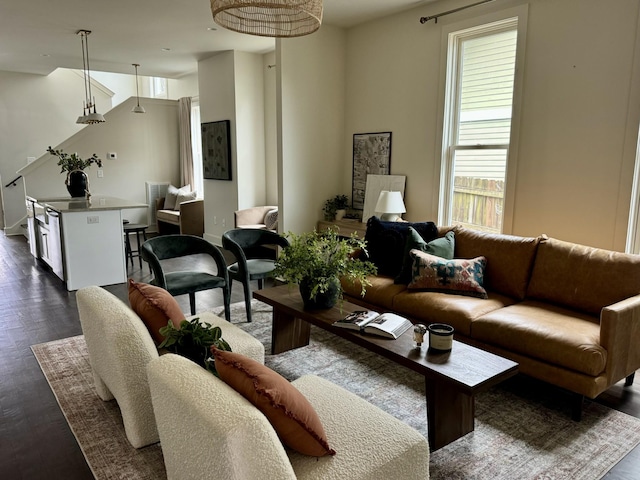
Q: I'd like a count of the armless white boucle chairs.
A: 2